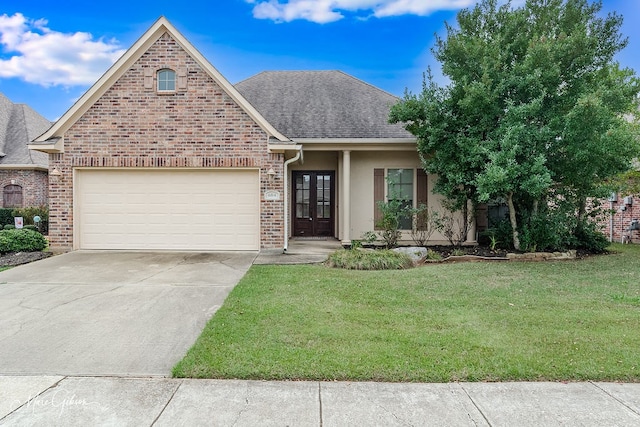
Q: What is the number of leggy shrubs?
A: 3